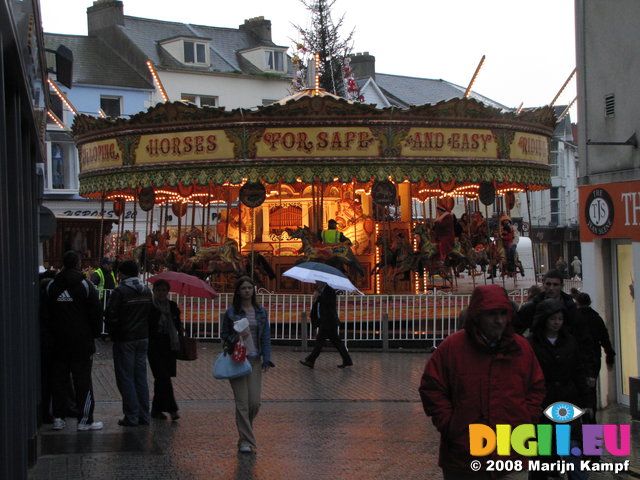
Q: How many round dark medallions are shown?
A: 4